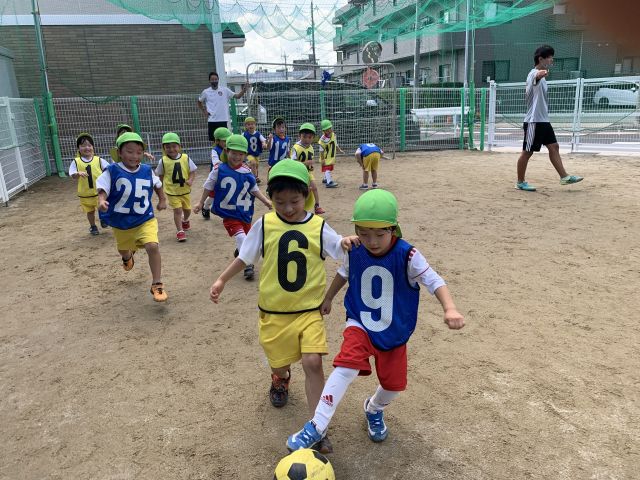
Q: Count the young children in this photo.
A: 13